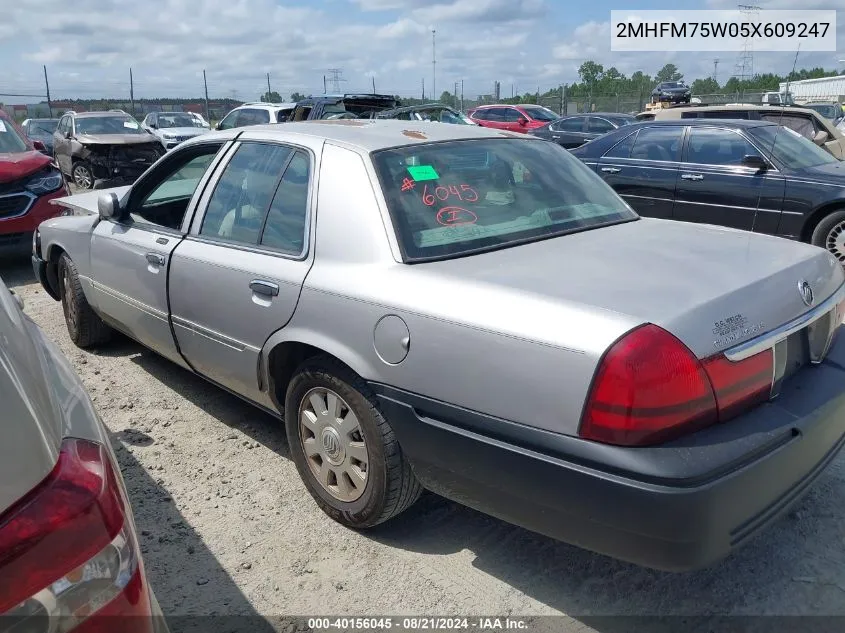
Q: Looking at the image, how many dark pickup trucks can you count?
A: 0